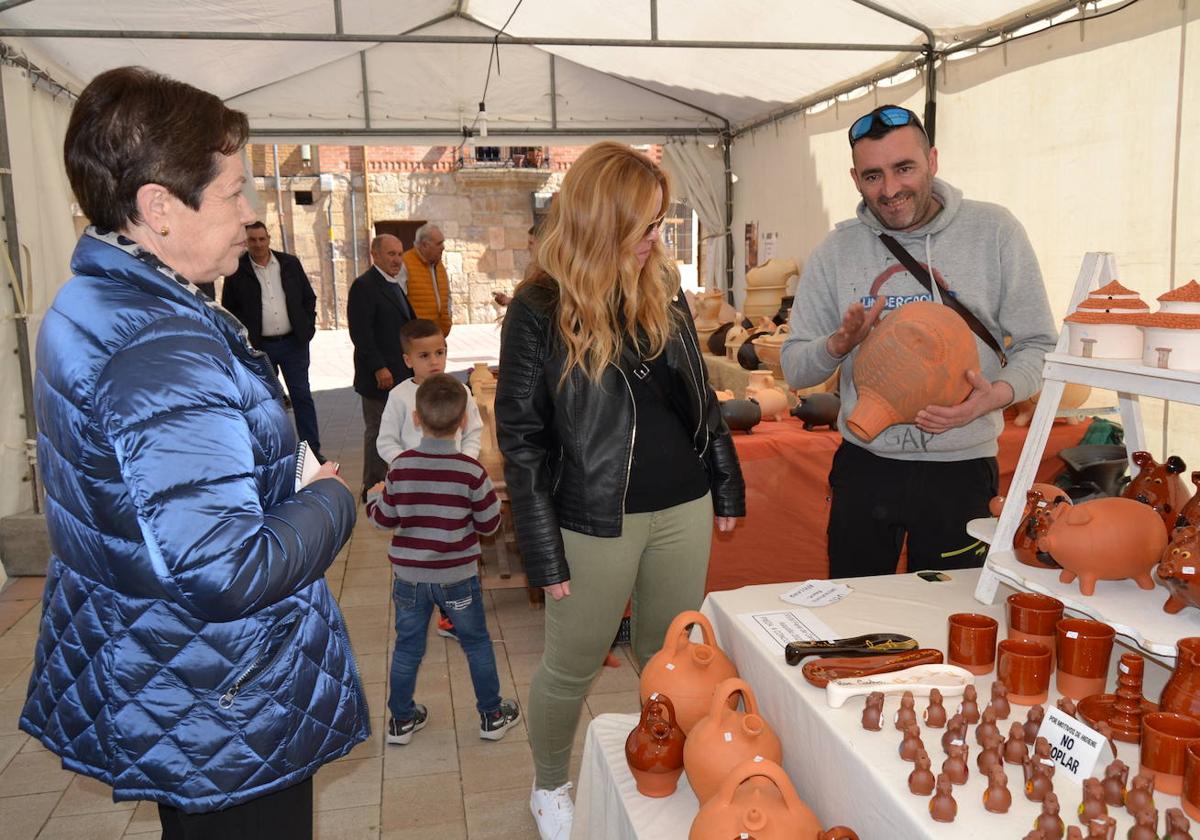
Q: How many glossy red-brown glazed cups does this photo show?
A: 6